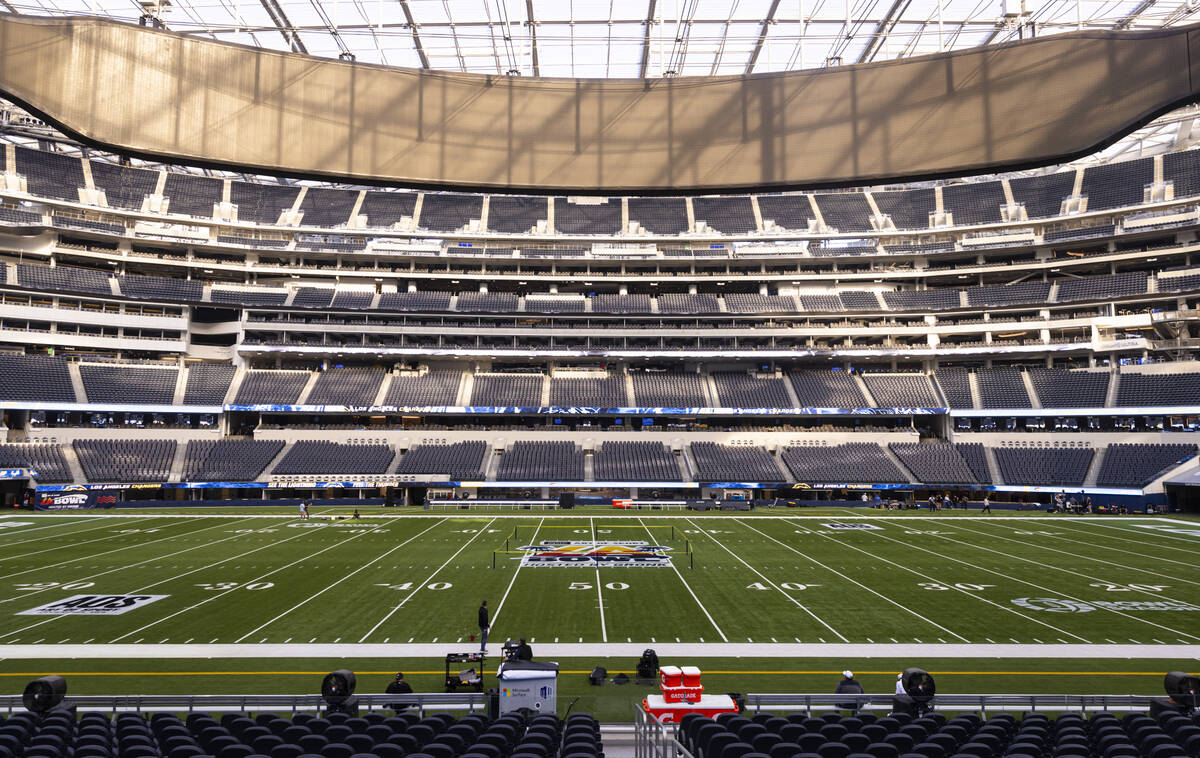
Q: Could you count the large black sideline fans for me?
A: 4